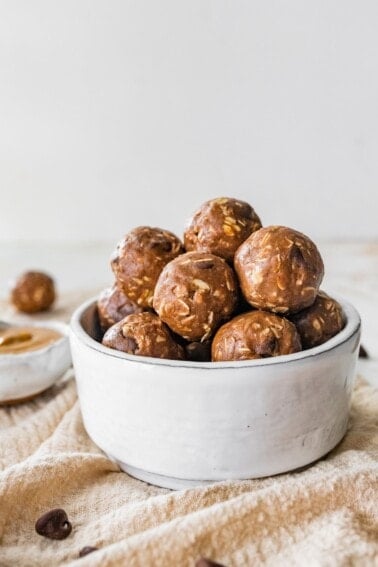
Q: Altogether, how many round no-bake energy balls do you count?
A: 9